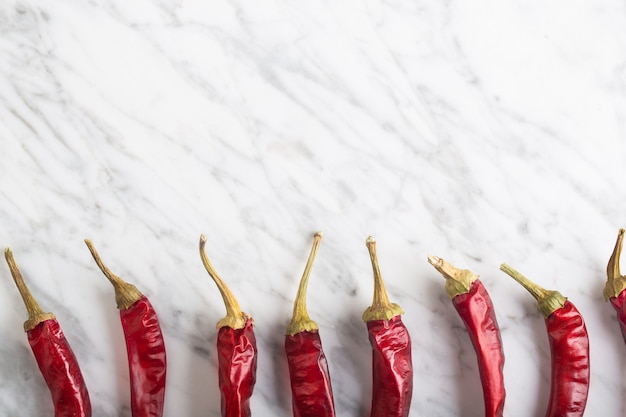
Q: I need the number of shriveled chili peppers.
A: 8